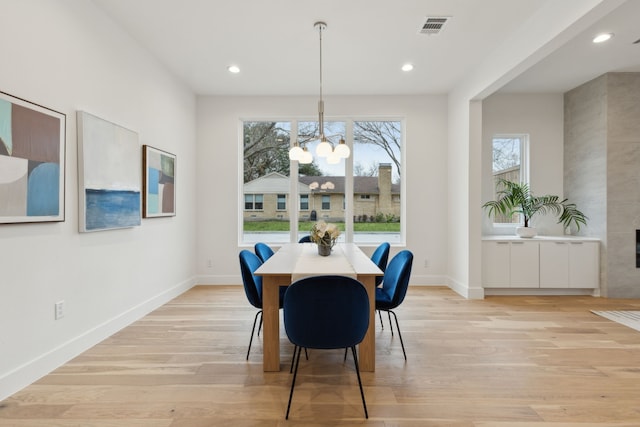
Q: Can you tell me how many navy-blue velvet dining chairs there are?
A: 6